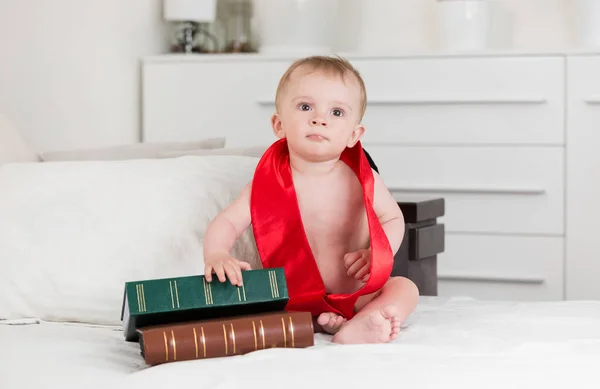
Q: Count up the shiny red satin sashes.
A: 1